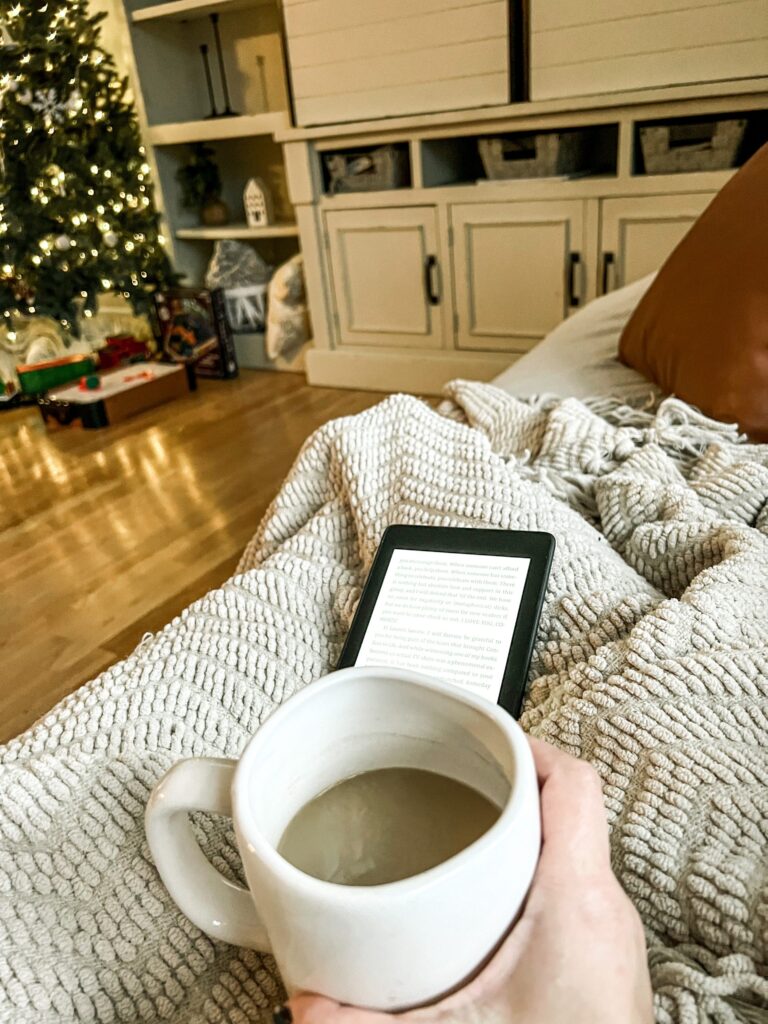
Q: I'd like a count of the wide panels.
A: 2